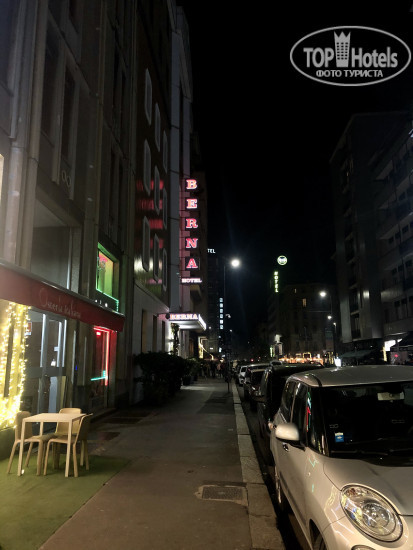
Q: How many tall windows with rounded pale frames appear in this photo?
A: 9